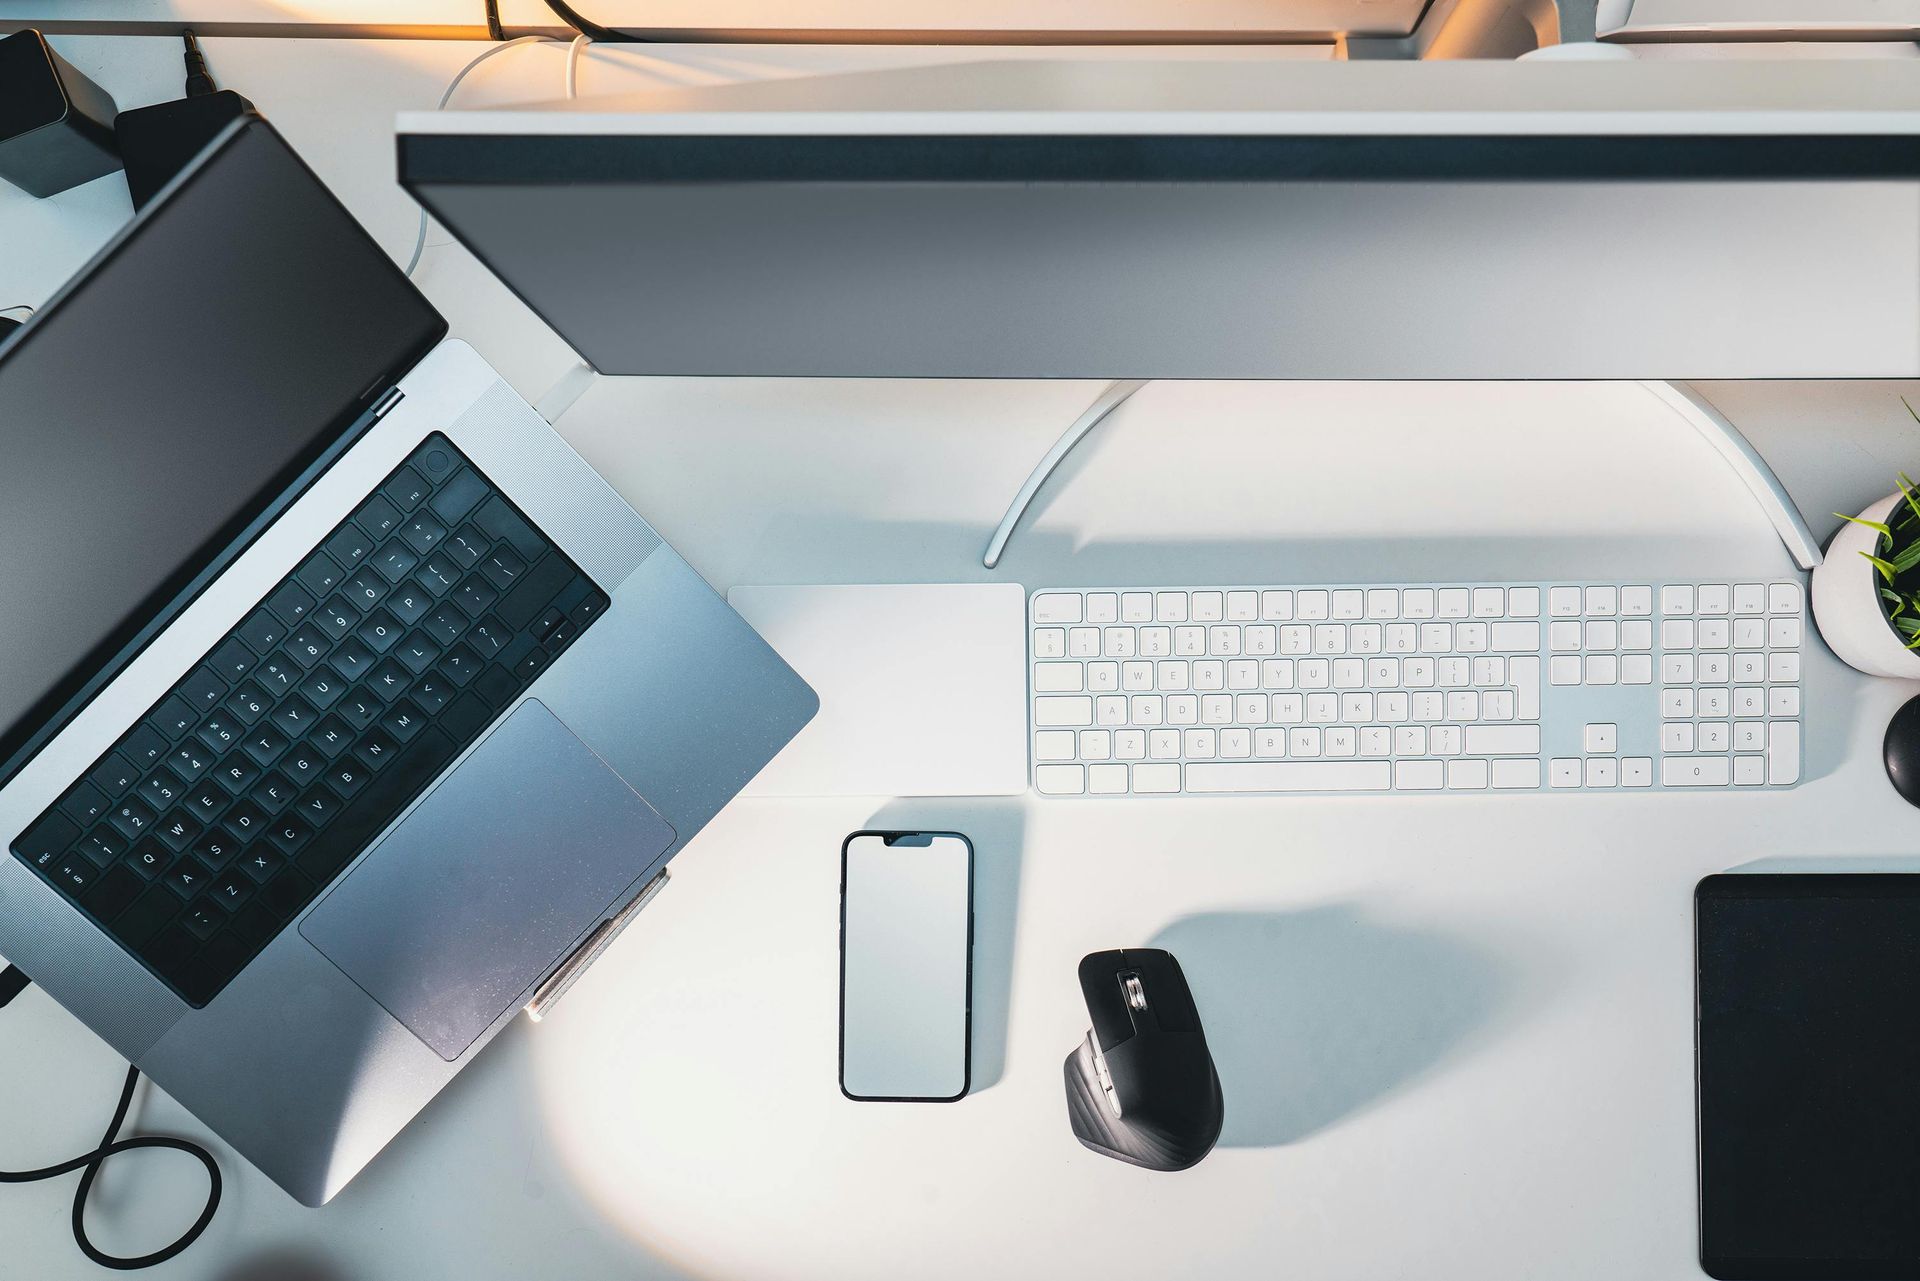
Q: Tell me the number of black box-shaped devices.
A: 2